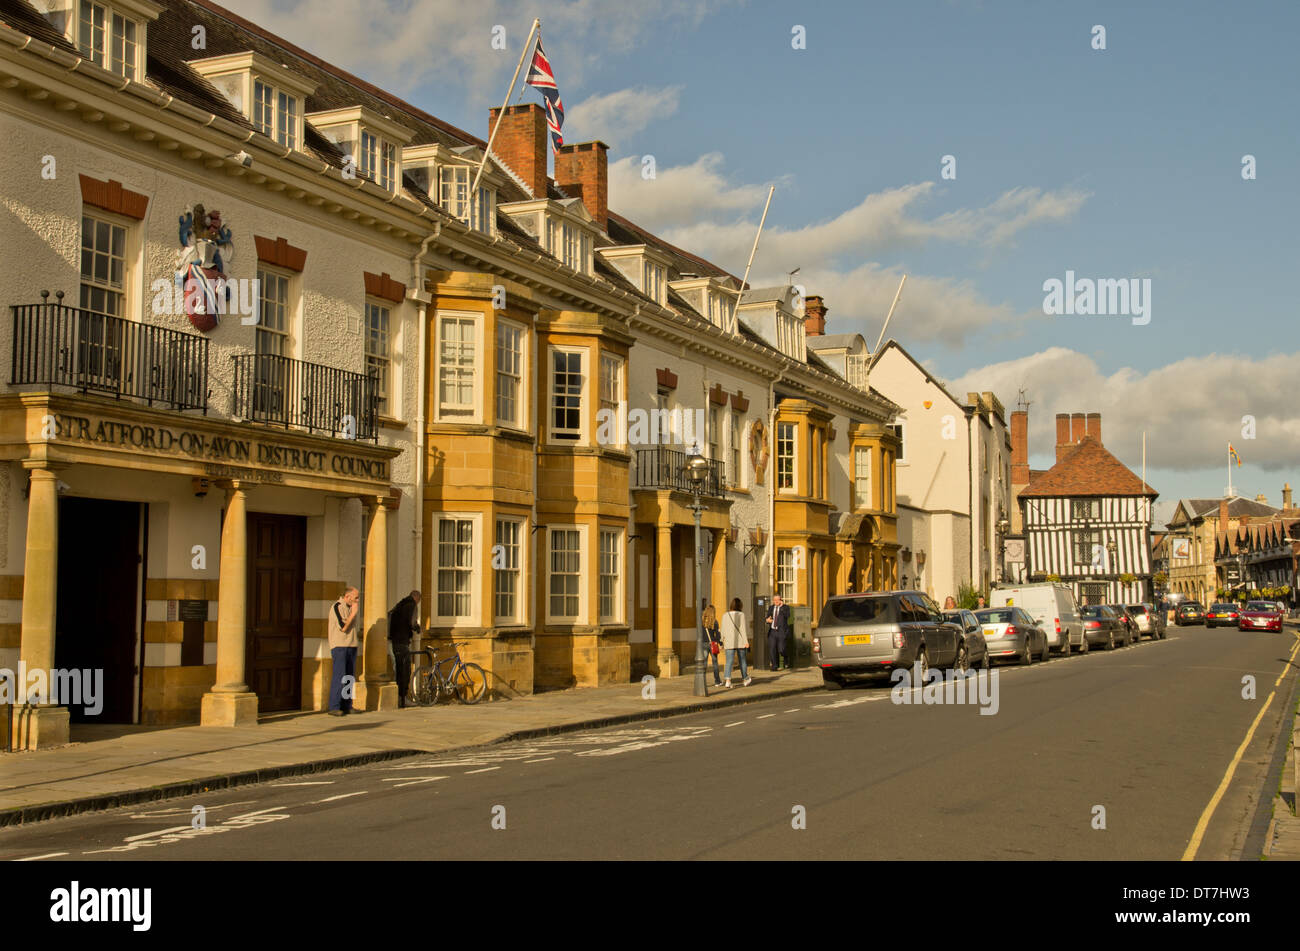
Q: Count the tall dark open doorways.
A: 1